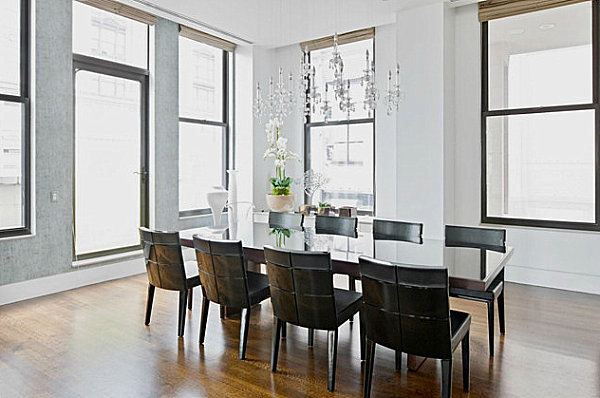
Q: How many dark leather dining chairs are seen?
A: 8